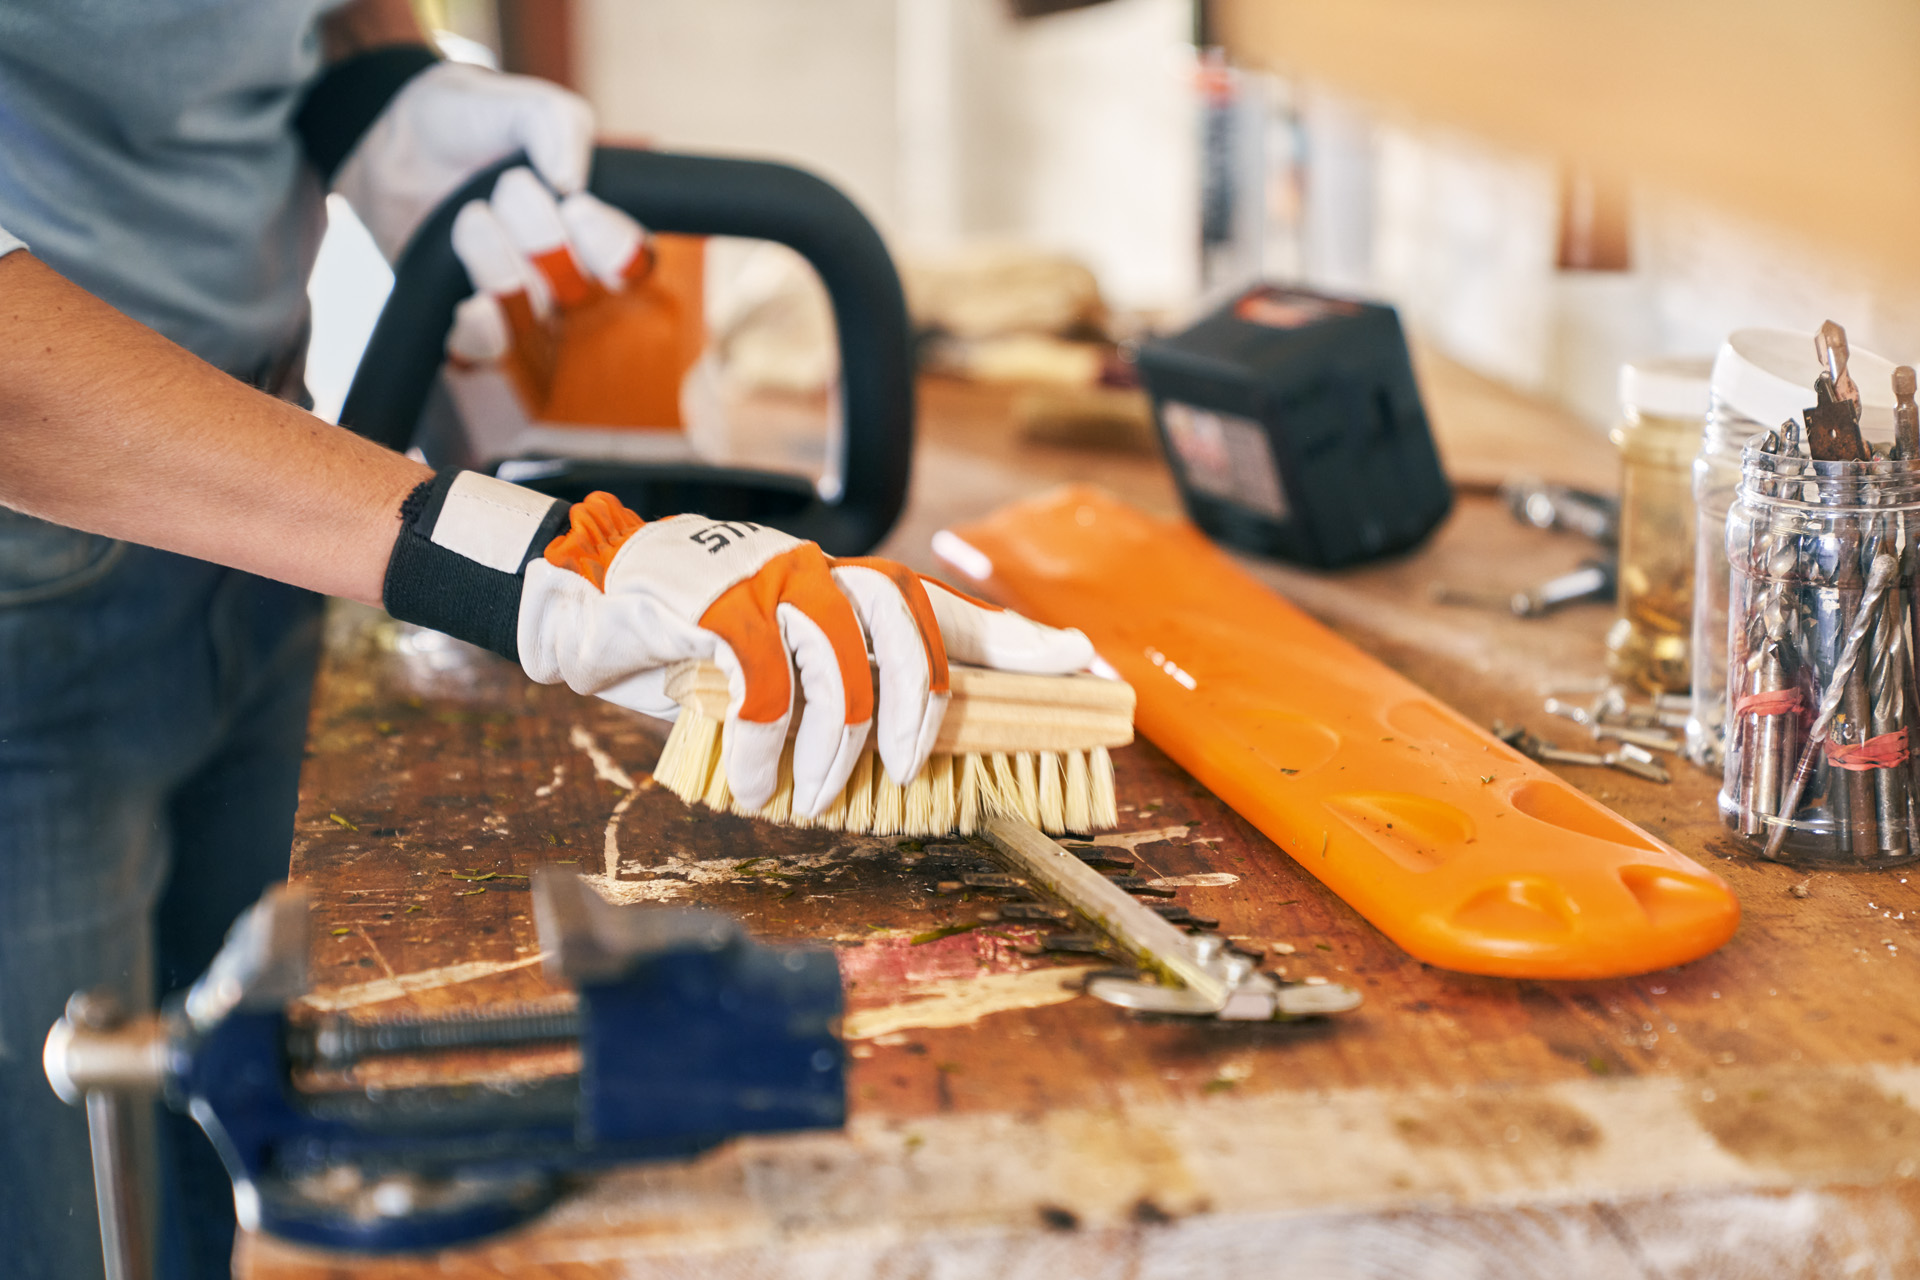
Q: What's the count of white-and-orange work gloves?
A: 2